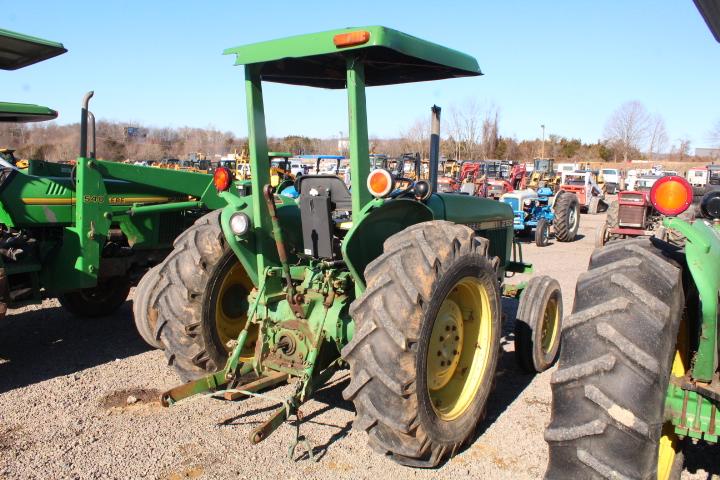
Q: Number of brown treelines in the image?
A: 1